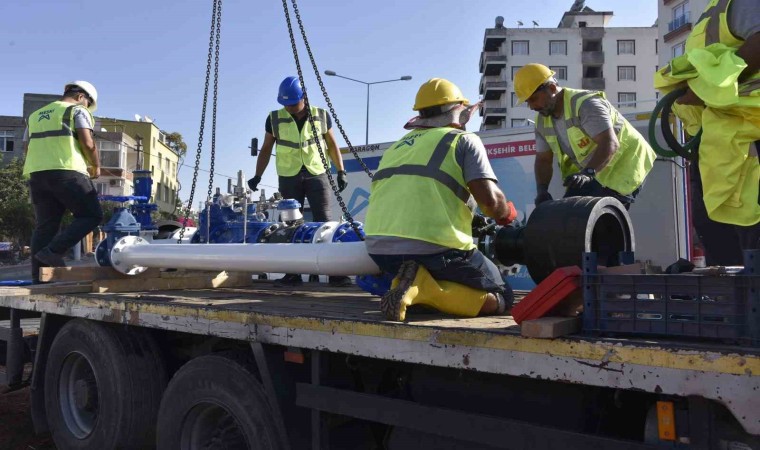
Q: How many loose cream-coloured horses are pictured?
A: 0